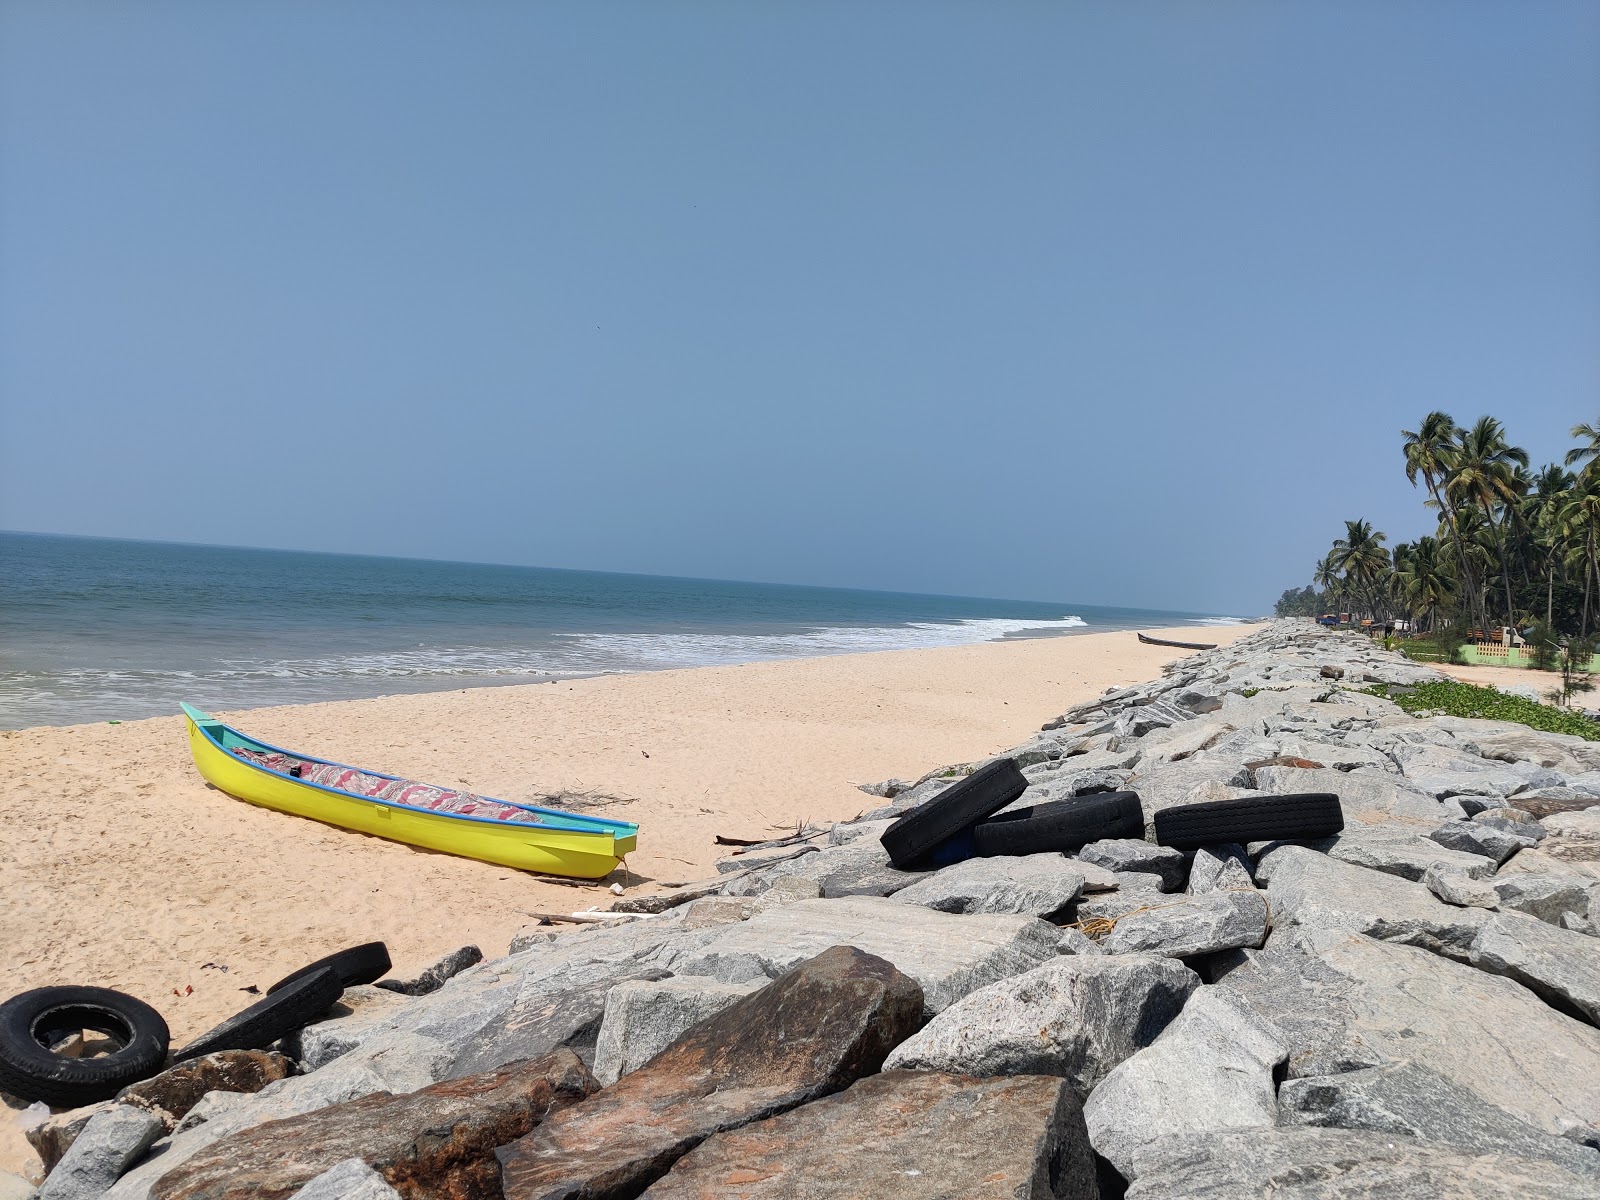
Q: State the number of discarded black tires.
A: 6